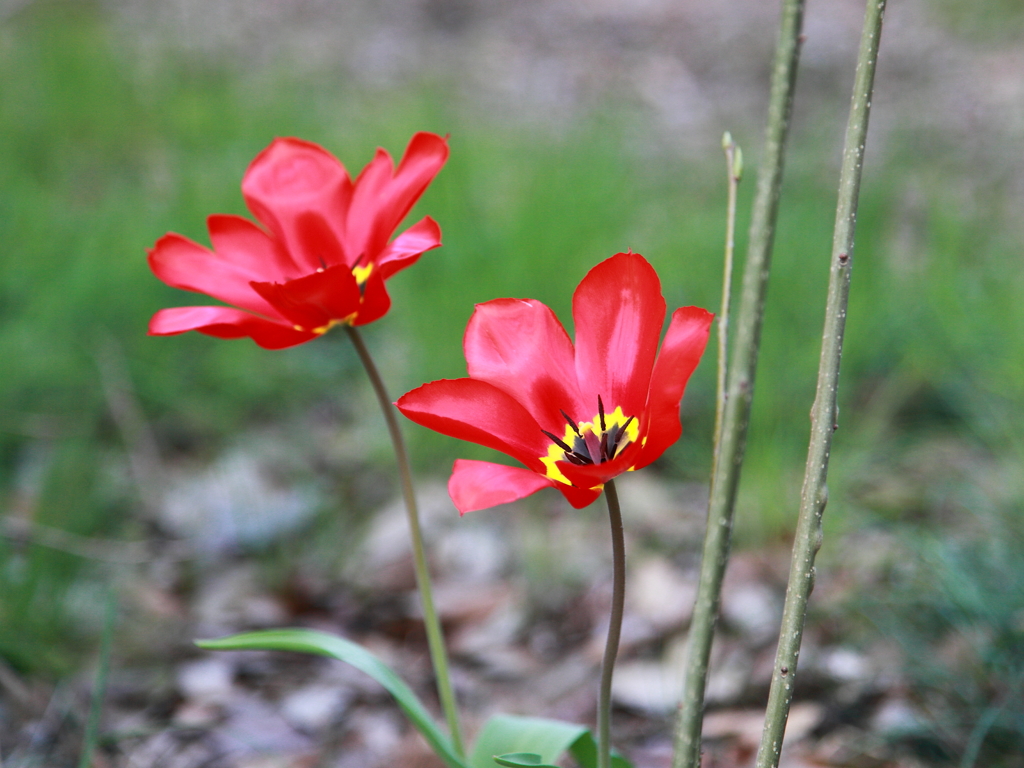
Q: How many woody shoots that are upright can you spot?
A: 3